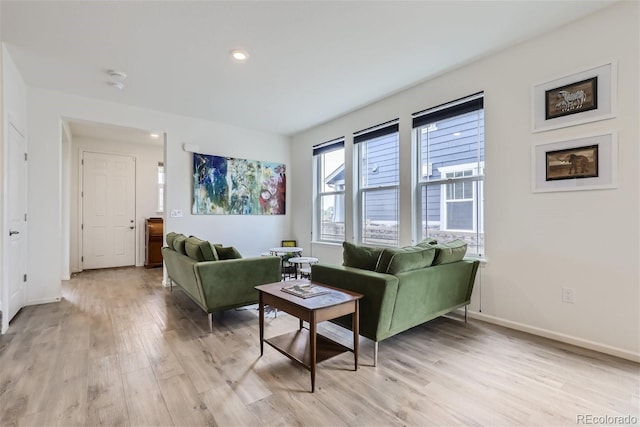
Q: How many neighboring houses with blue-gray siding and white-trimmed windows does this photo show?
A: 1